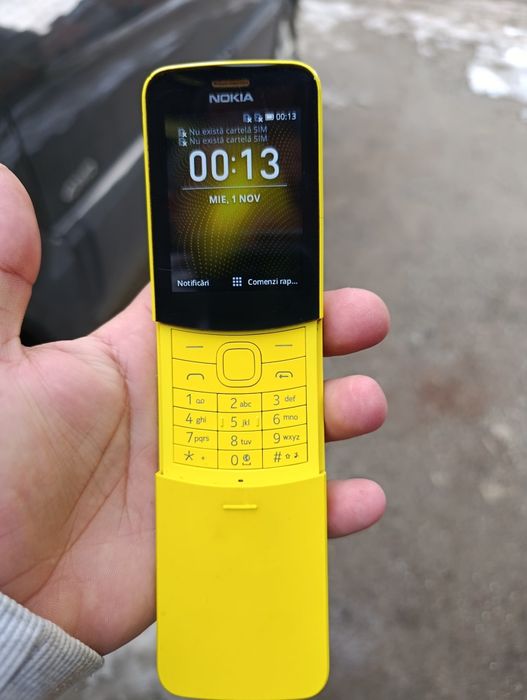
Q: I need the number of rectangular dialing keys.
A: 12